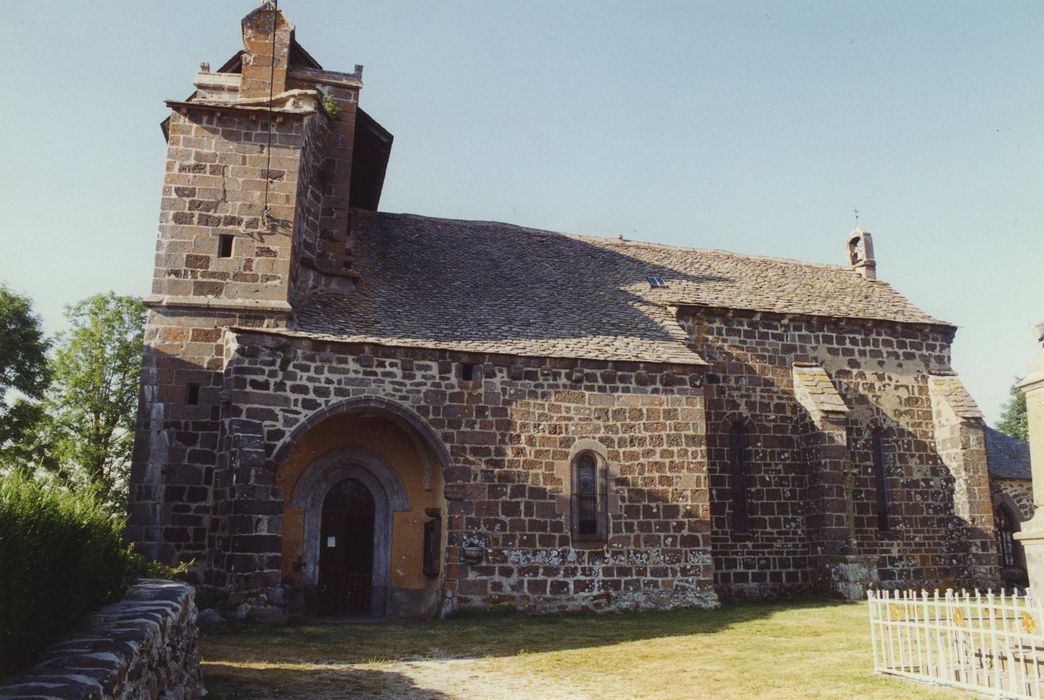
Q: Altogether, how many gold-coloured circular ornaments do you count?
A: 3